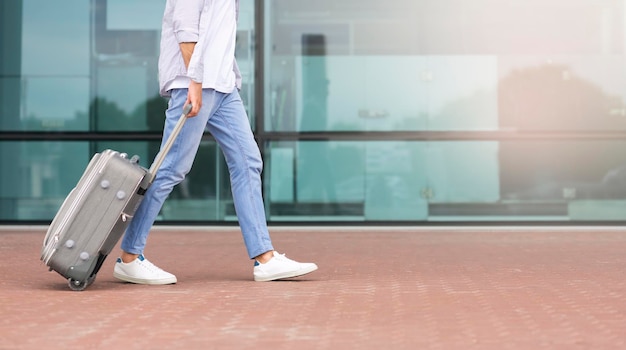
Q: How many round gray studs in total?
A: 4